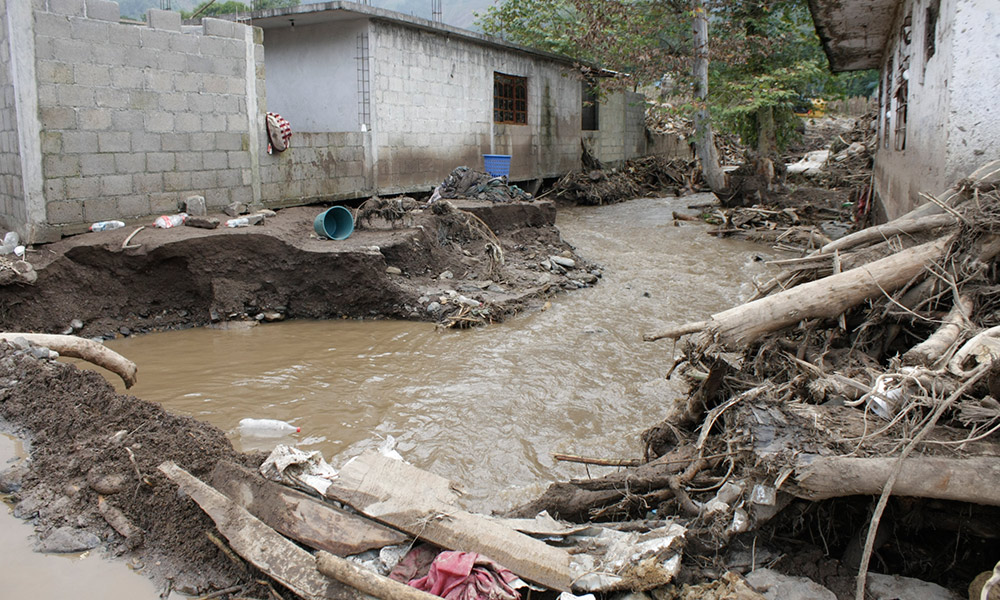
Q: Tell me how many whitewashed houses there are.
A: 2